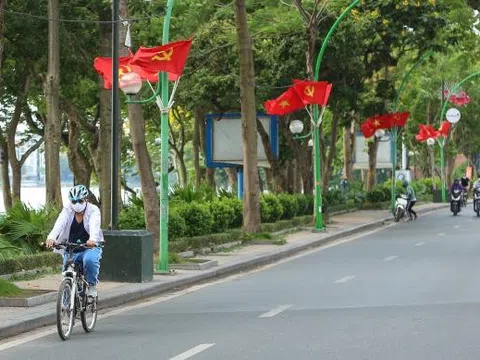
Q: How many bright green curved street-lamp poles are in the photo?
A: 4